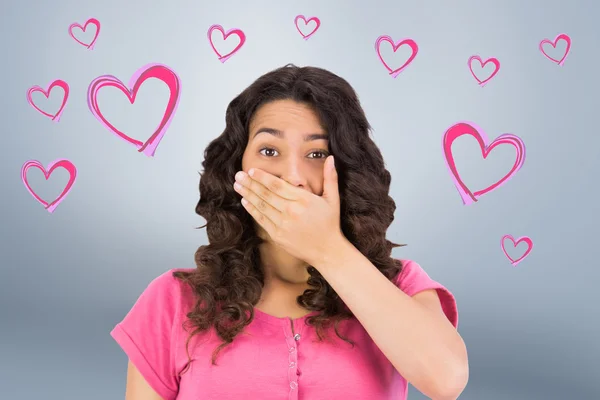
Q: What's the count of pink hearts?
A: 11